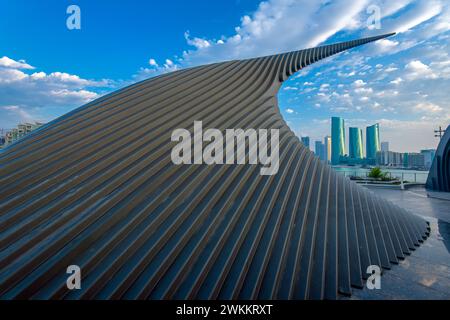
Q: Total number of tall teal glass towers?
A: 3